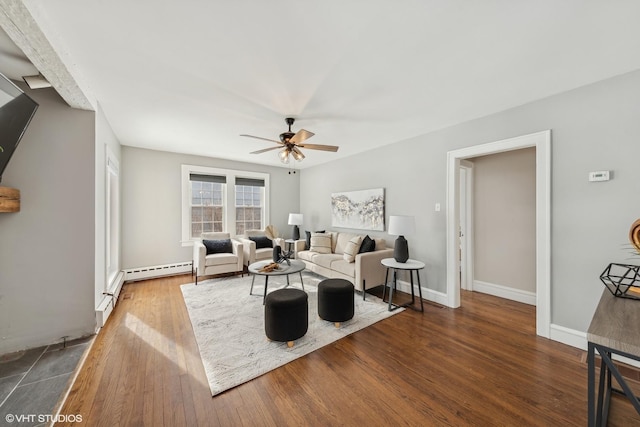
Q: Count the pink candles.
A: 0